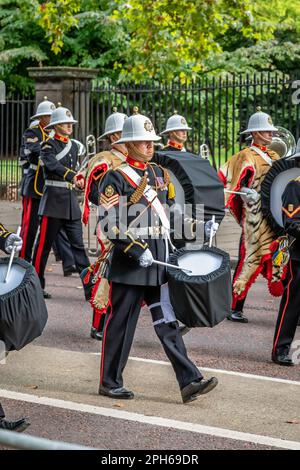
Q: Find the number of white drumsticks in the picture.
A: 4